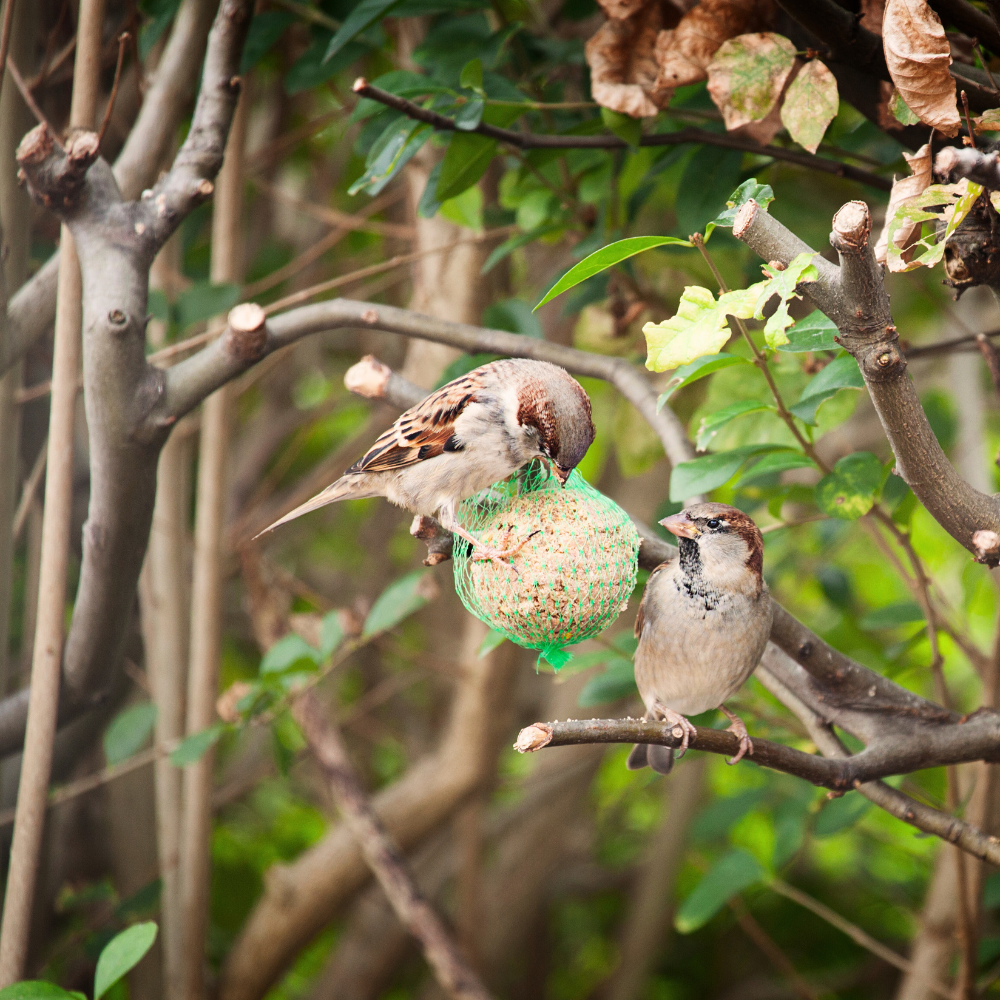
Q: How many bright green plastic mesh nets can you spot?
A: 1